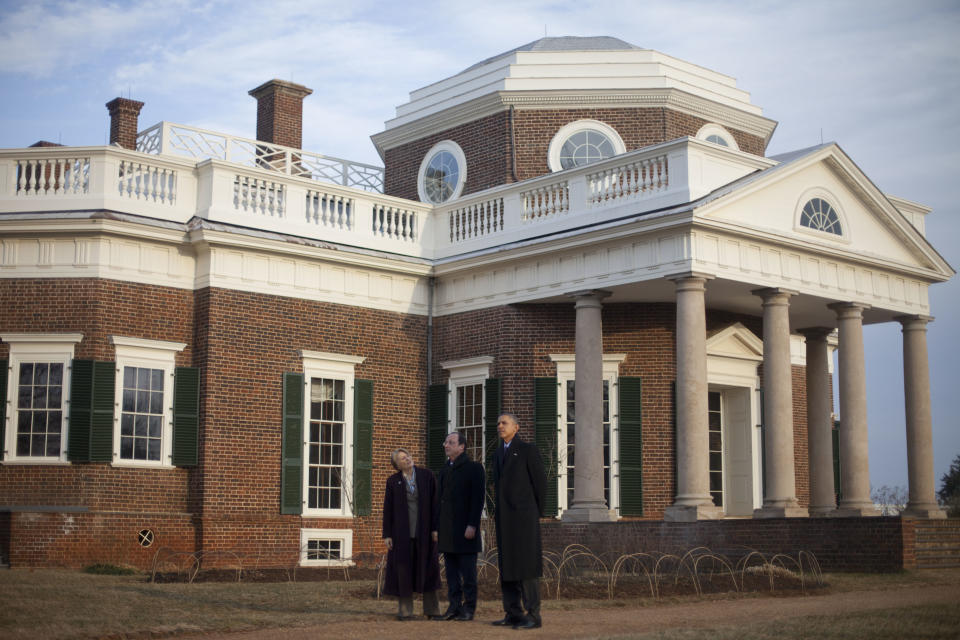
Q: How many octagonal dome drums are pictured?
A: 1